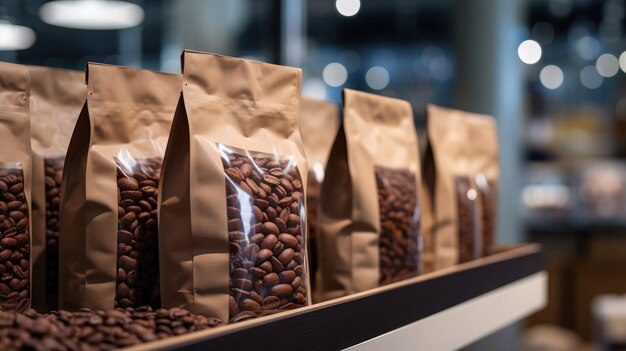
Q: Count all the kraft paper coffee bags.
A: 7